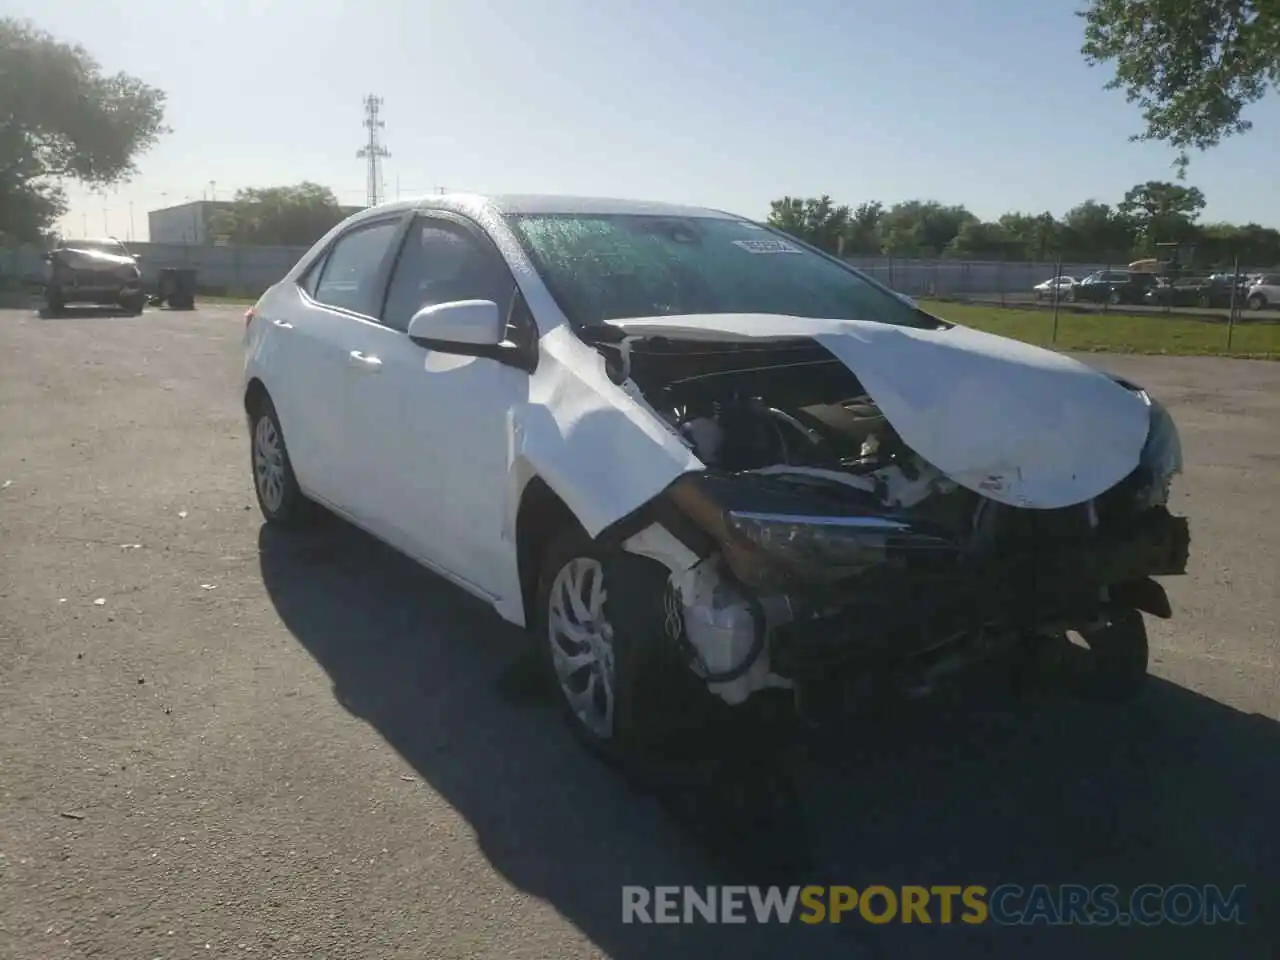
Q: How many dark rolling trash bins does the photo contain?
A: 1